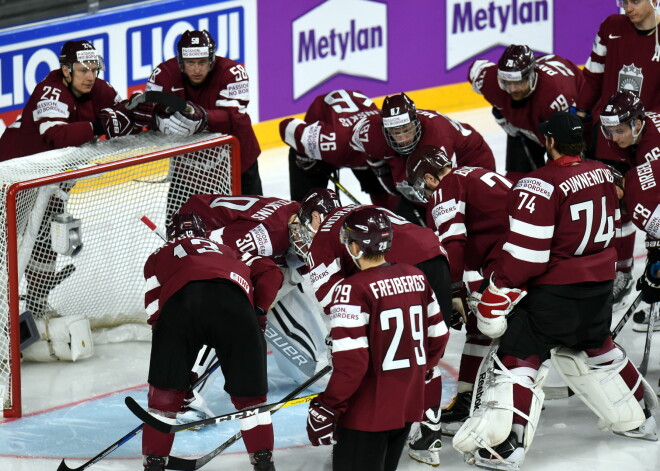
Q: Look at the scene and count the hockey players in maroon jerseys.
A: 14